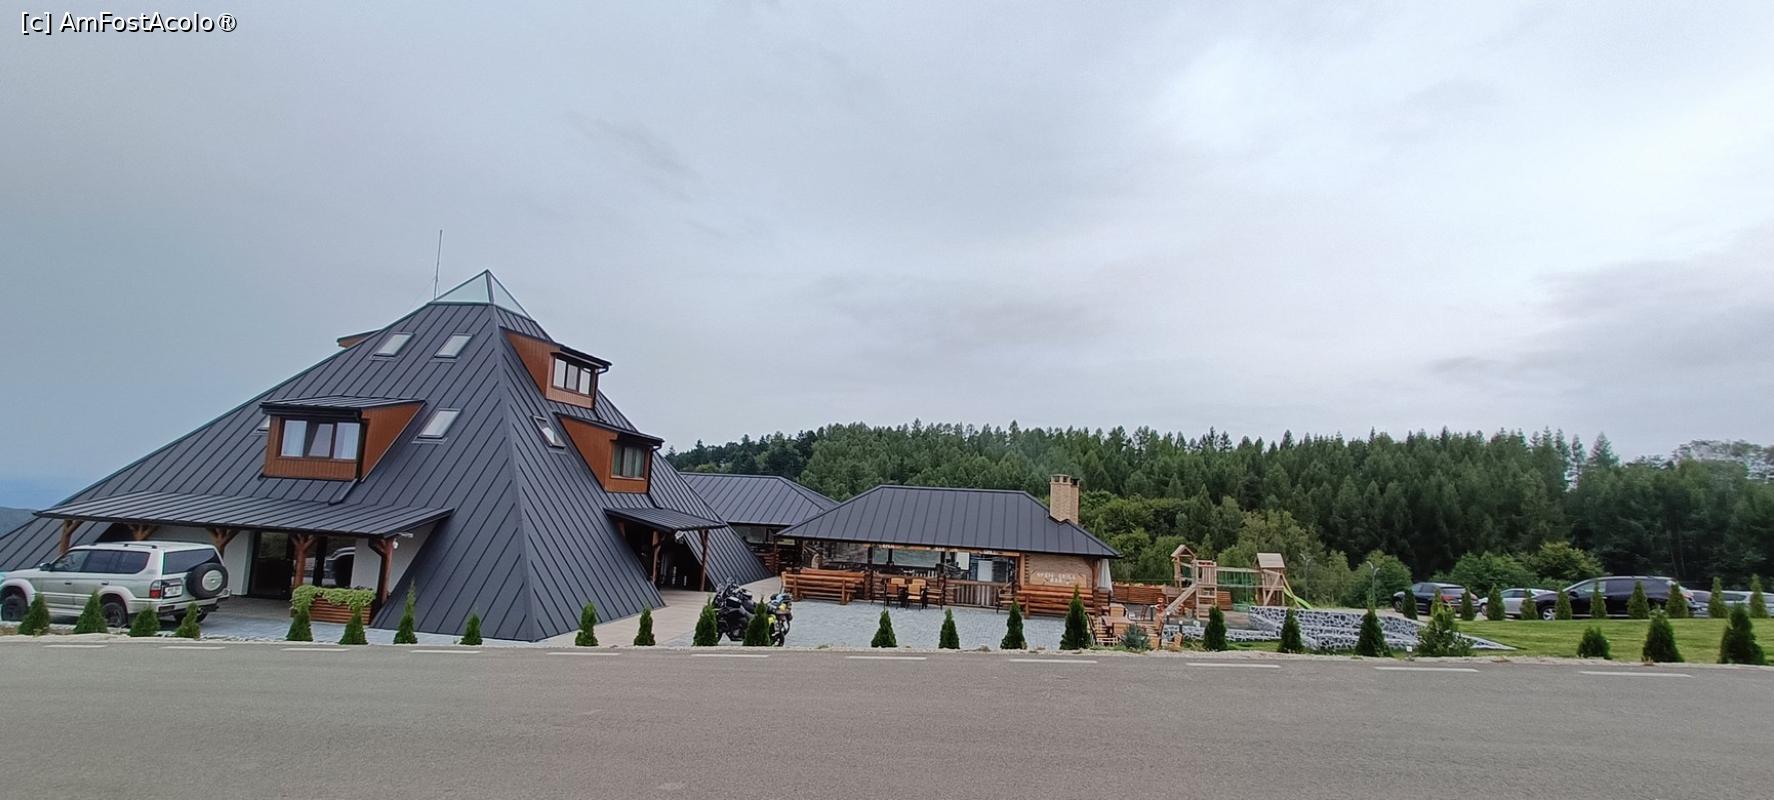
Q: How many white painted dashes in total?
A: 11